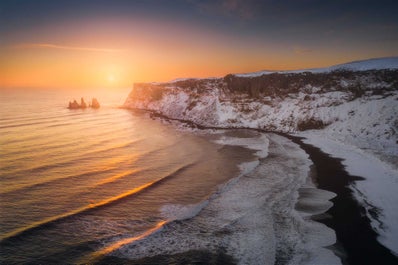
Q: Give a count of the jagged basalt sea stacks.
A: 3